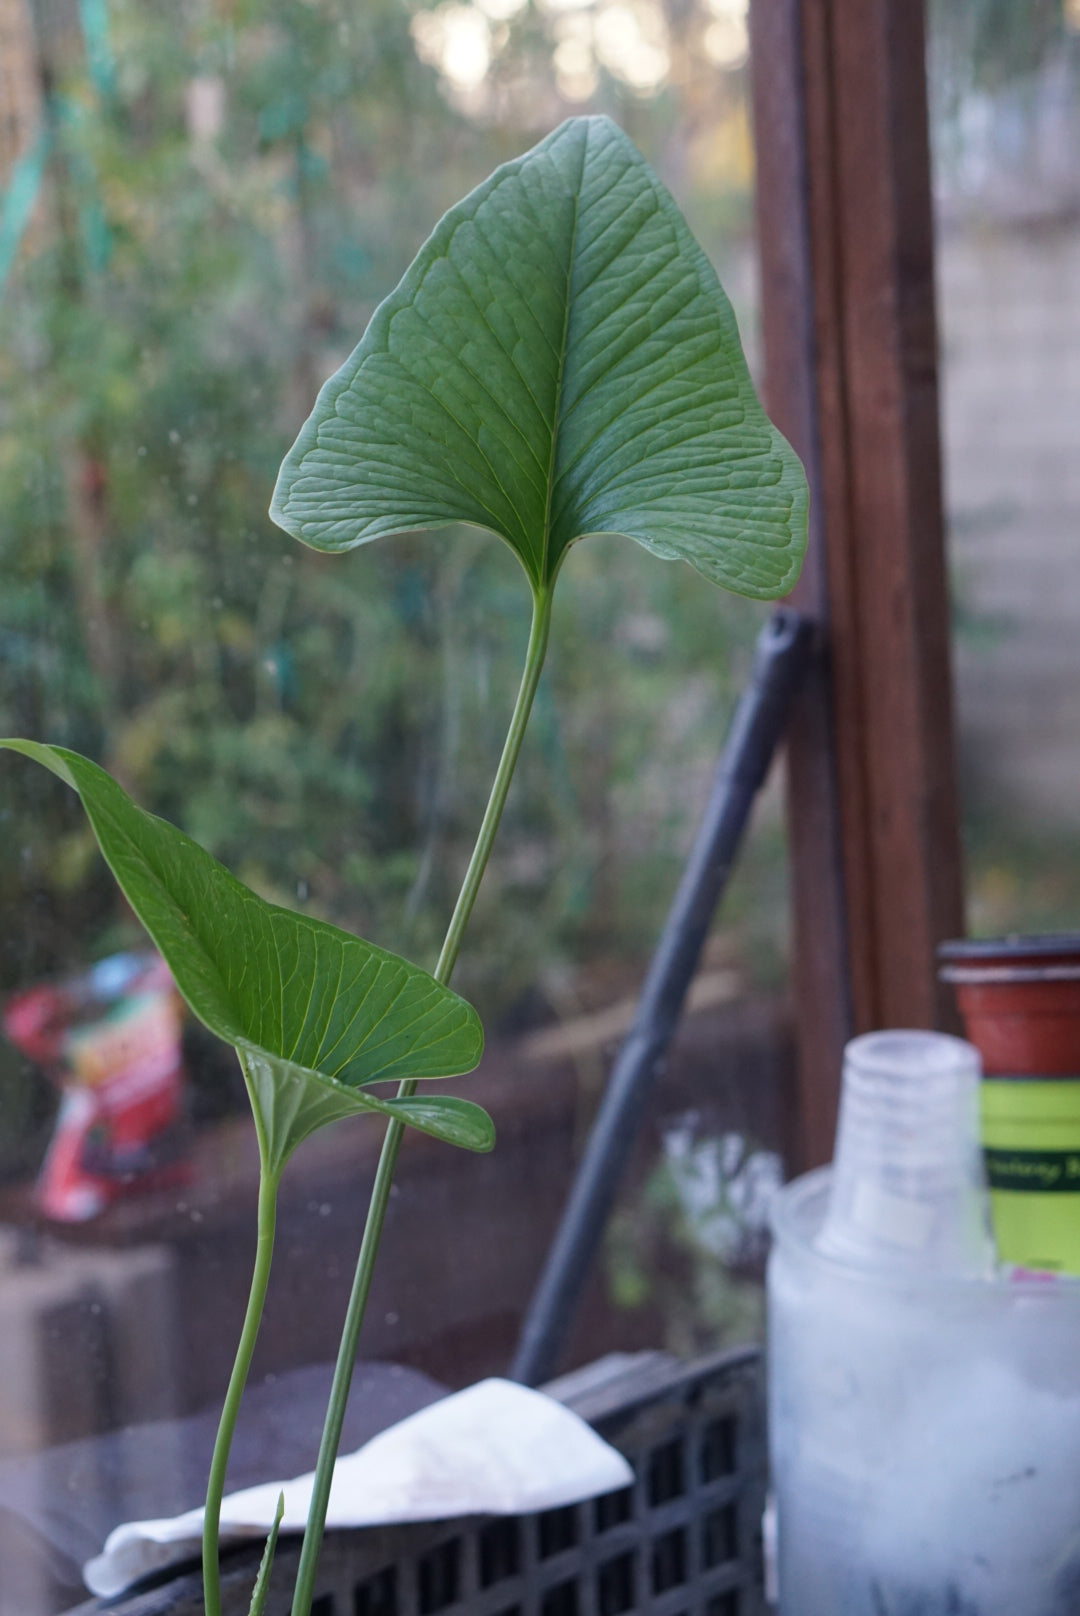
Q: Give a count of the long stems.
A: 2